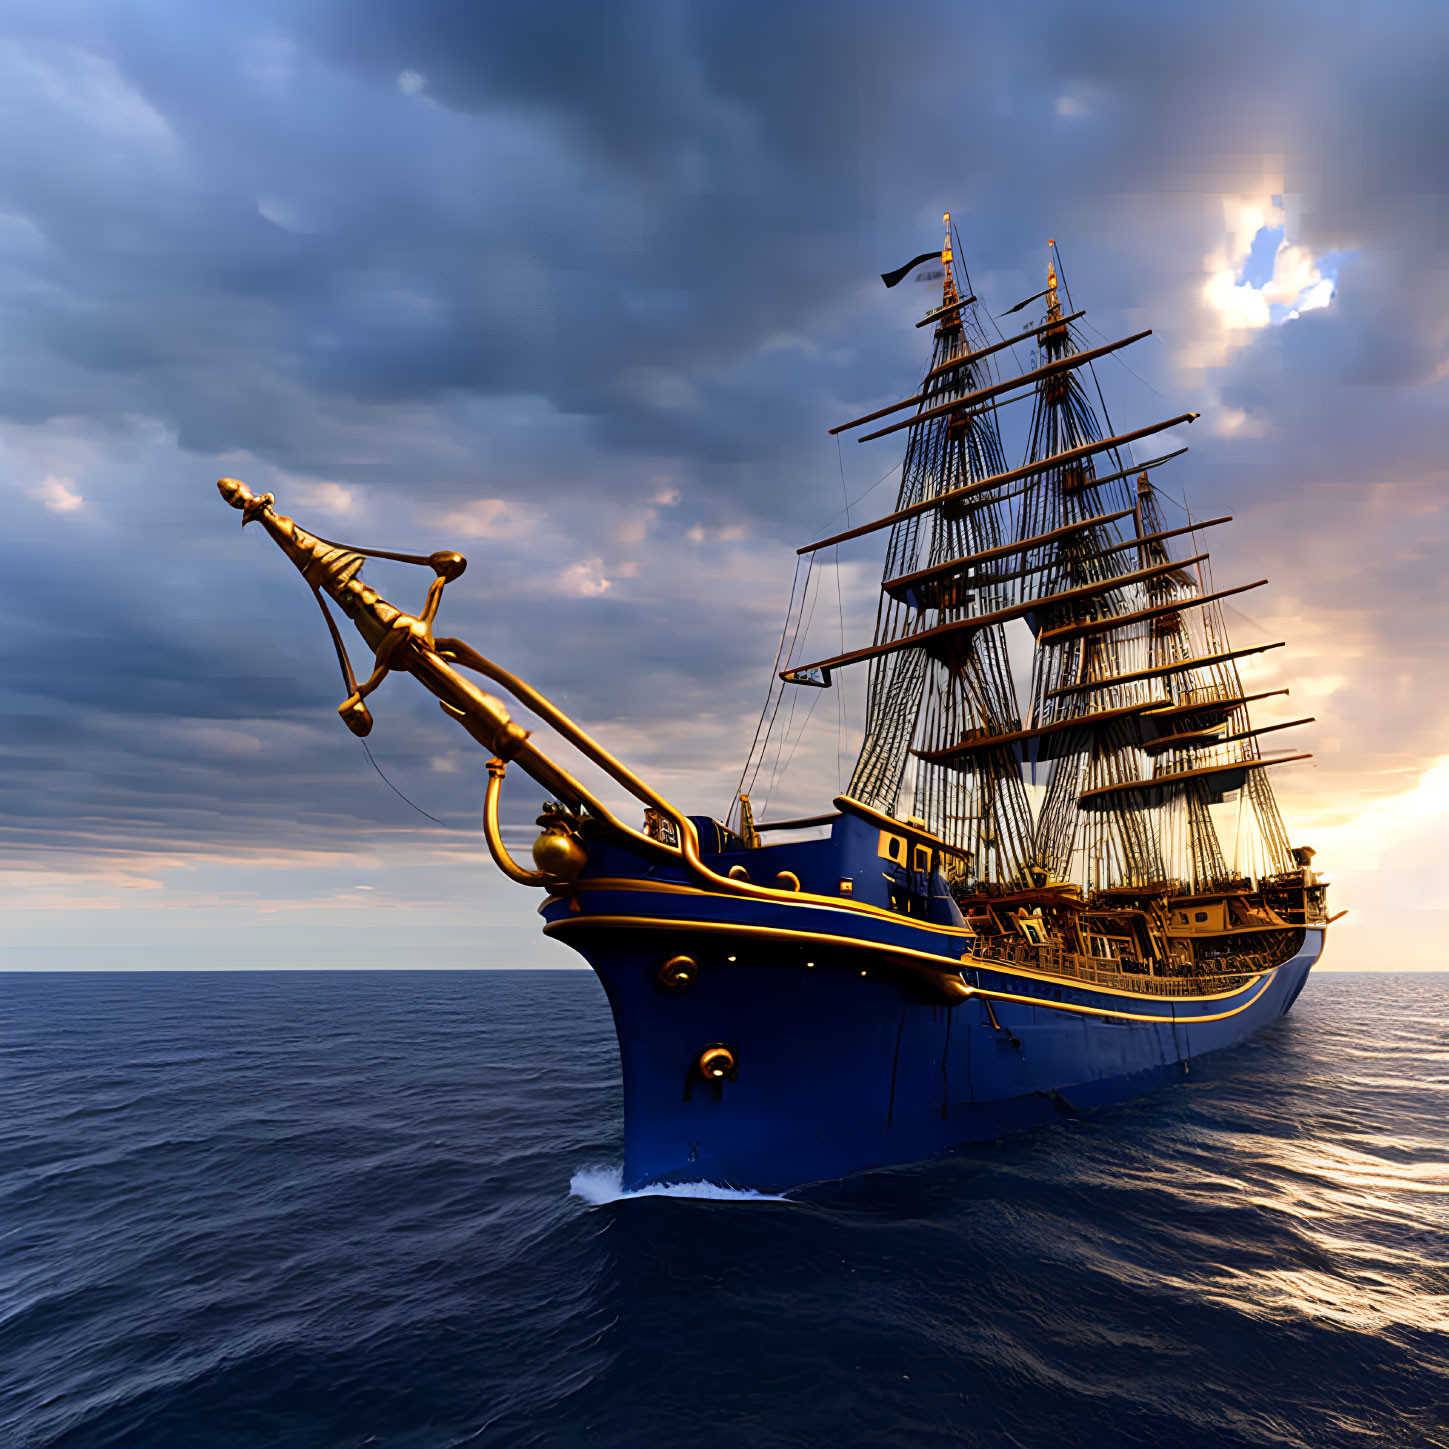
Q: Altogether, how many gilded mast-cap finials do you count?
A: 2